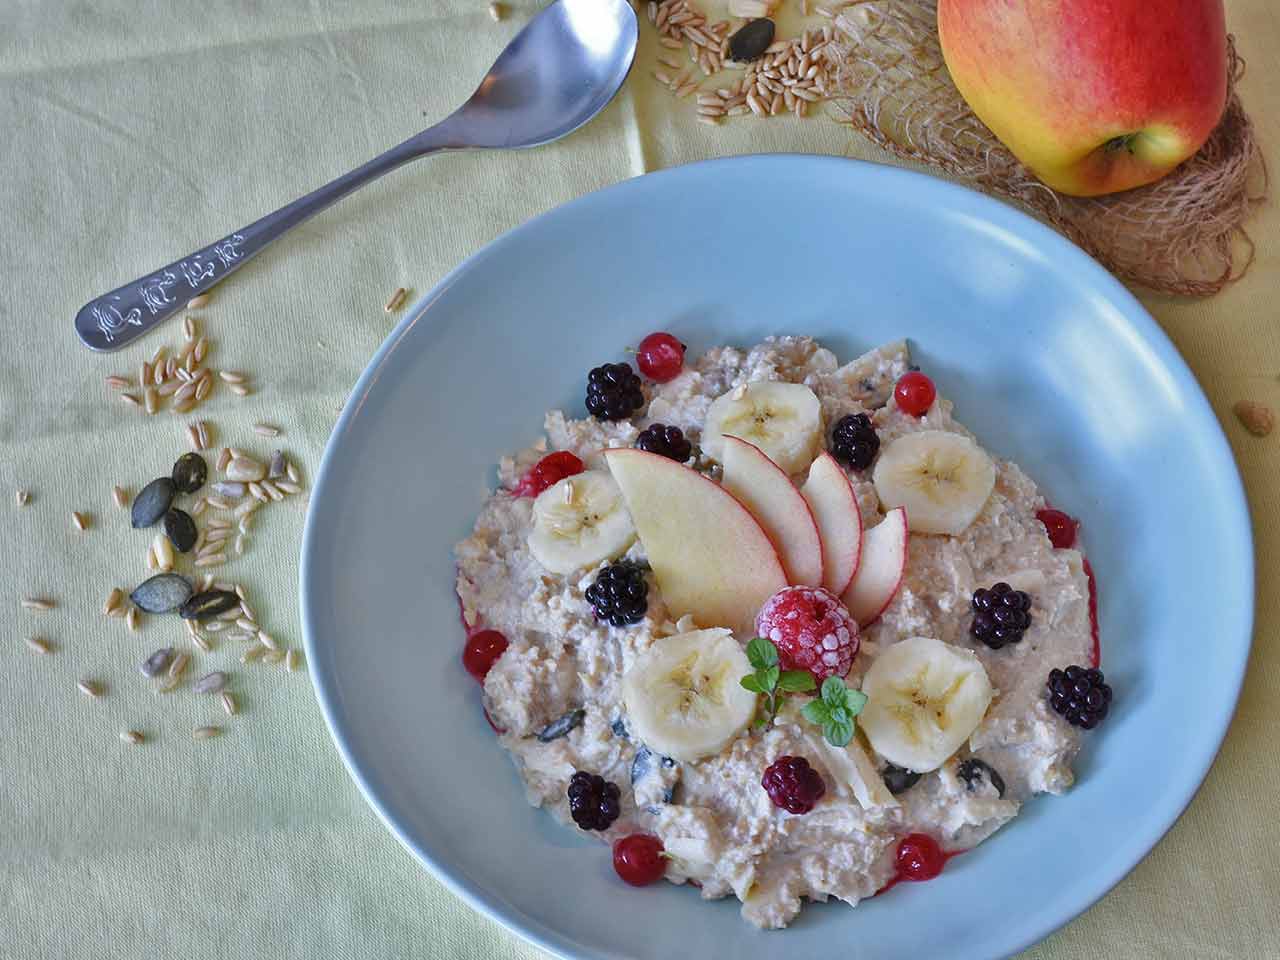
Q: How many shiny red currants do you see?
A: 7